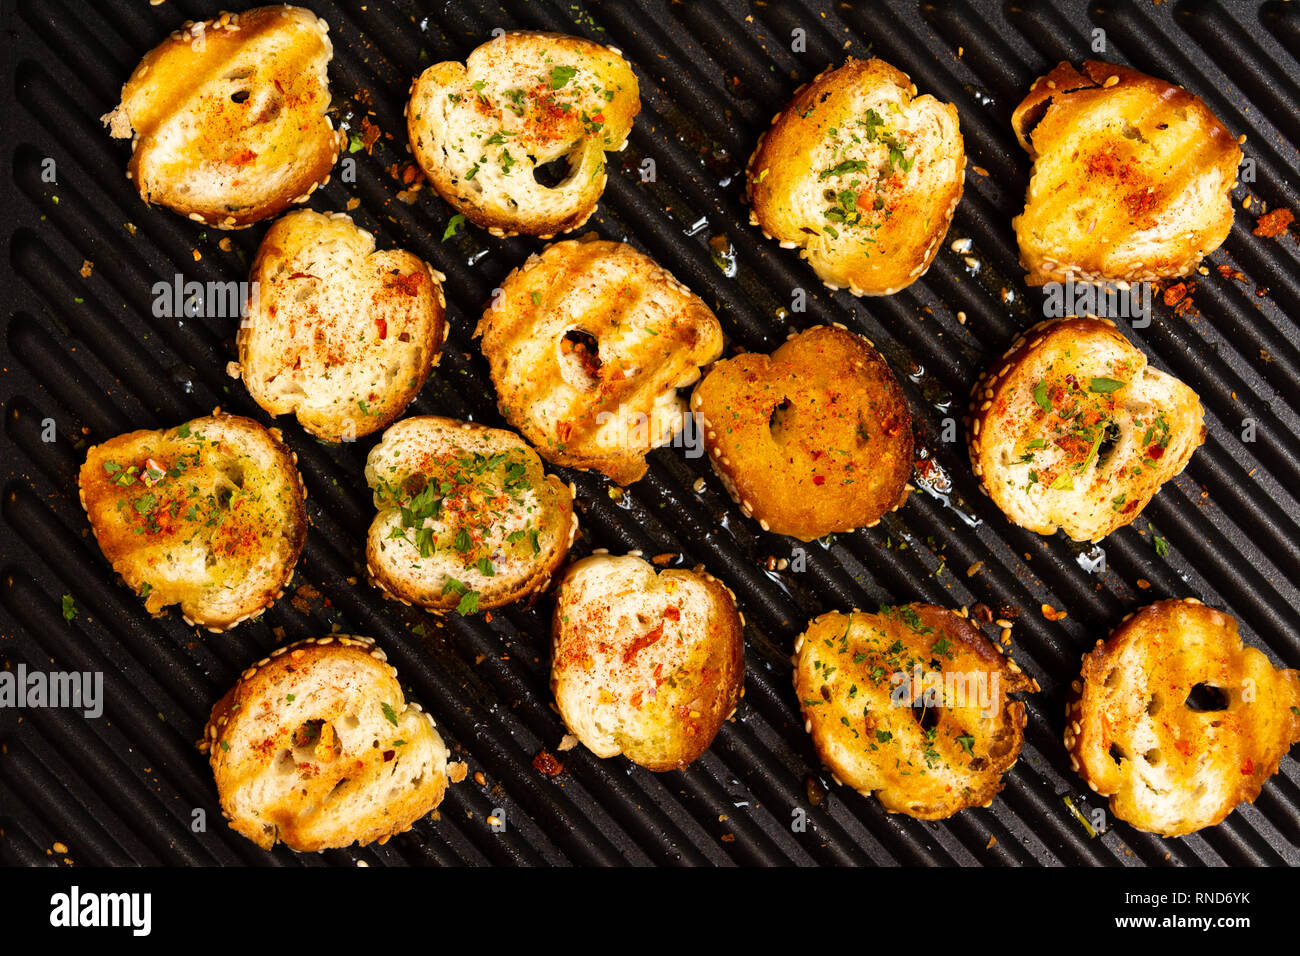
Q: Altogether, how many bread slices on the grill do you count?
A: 14